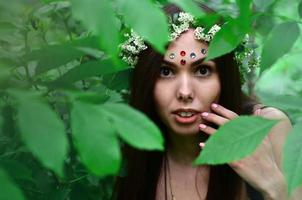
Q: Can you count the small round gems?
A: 5